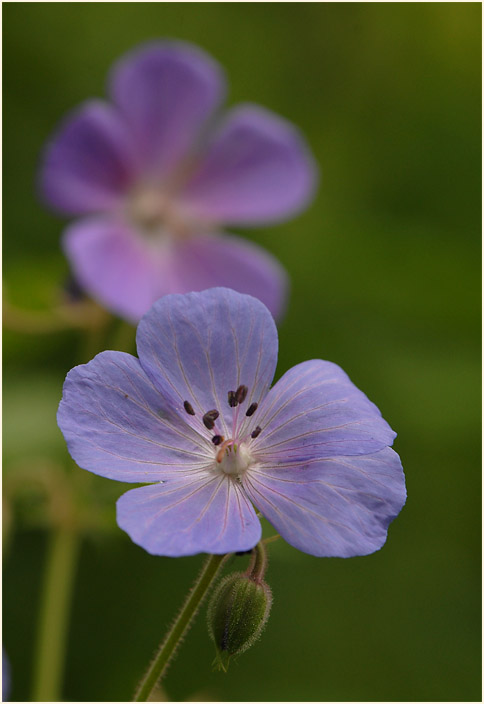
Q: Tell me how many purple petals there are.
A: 10